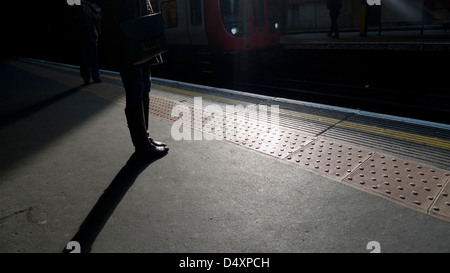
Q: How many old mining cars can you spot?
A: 0